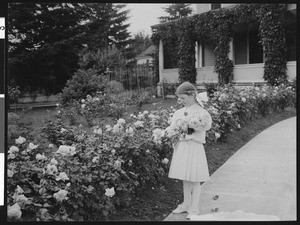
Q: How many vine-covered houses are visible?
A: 1